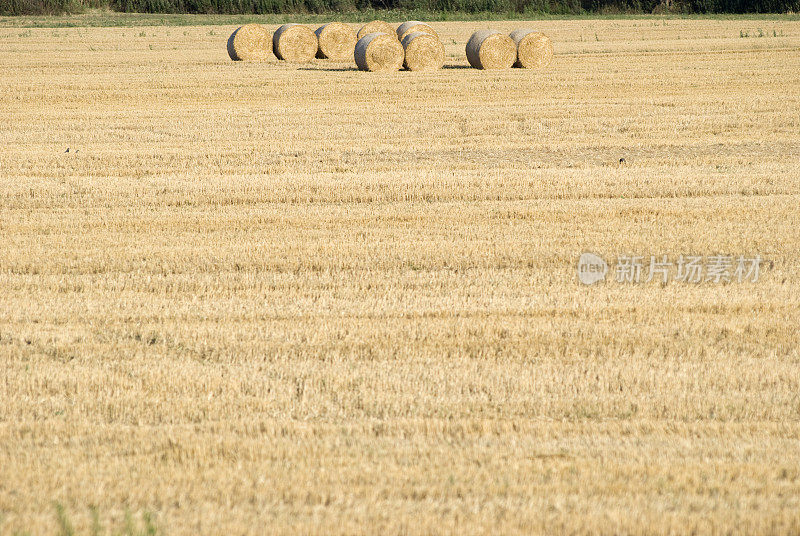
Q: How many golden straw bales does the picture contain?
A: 9